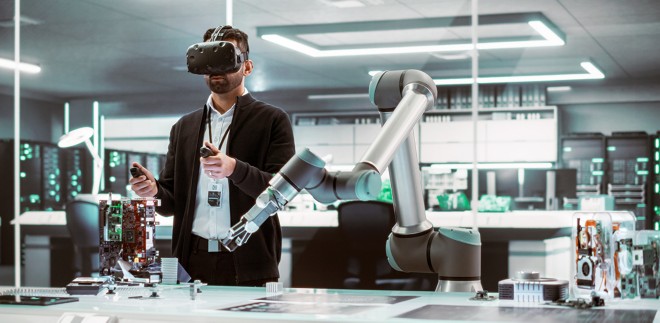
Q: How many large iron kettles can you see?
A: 0